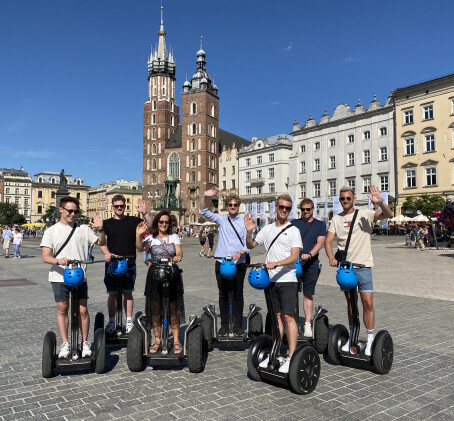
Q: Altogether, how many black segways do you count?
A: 7